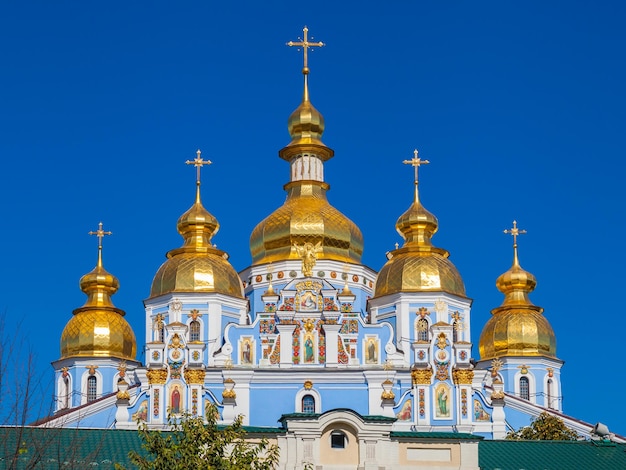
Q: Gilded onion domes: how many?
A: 5